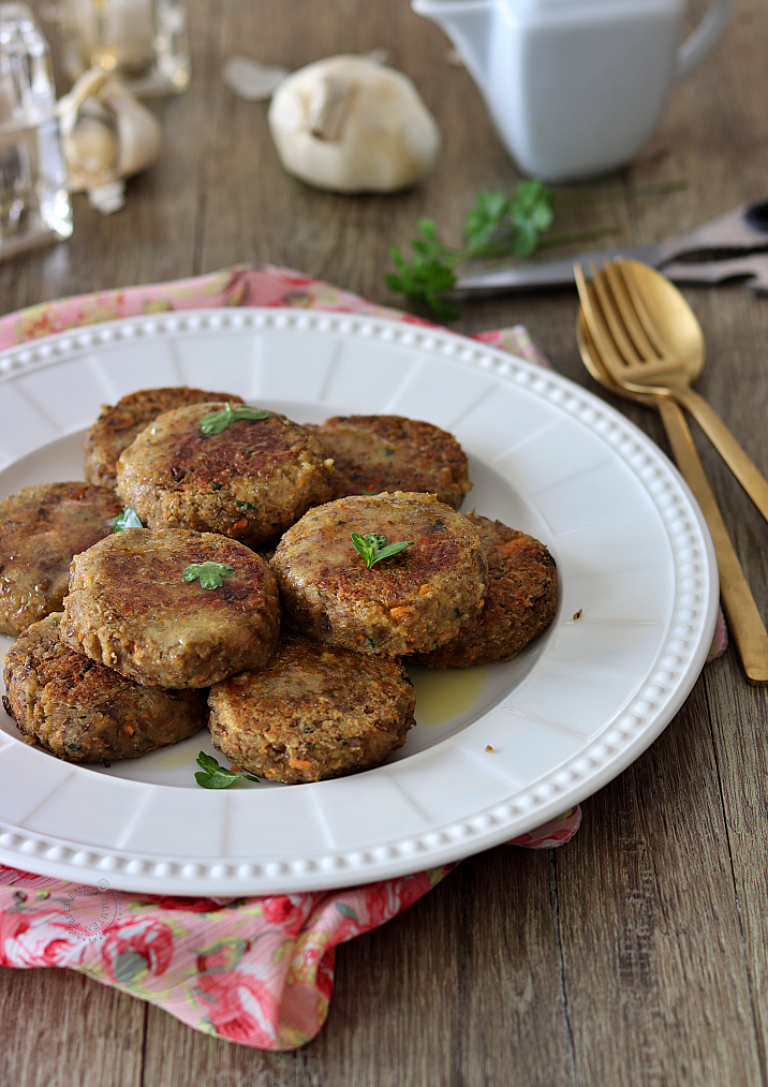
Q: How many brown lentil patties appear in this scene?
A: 9